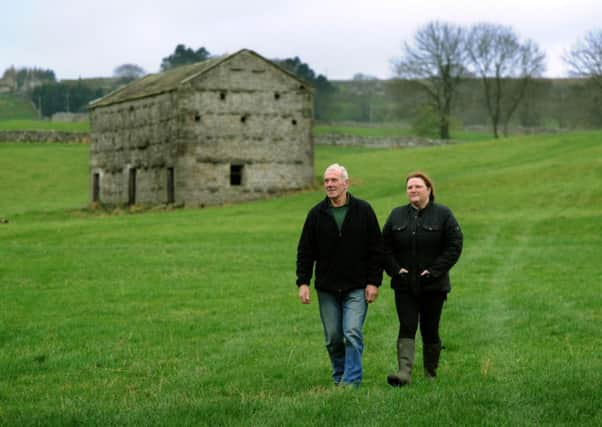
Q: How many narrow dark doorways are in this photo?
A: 3